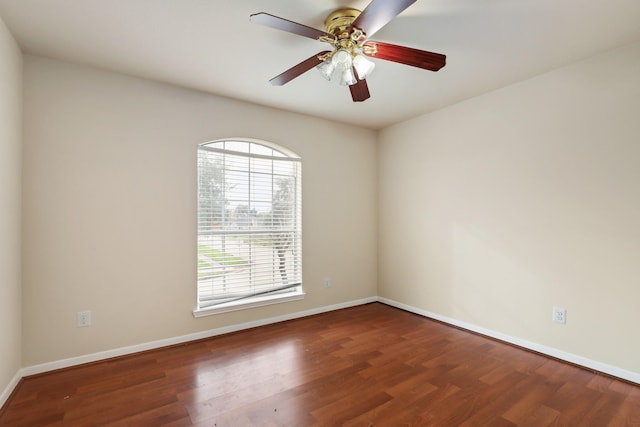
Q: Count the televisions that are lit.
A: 0